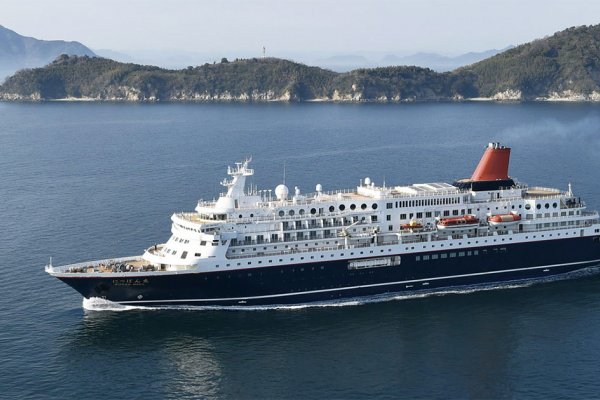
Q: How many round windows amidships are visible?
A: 9